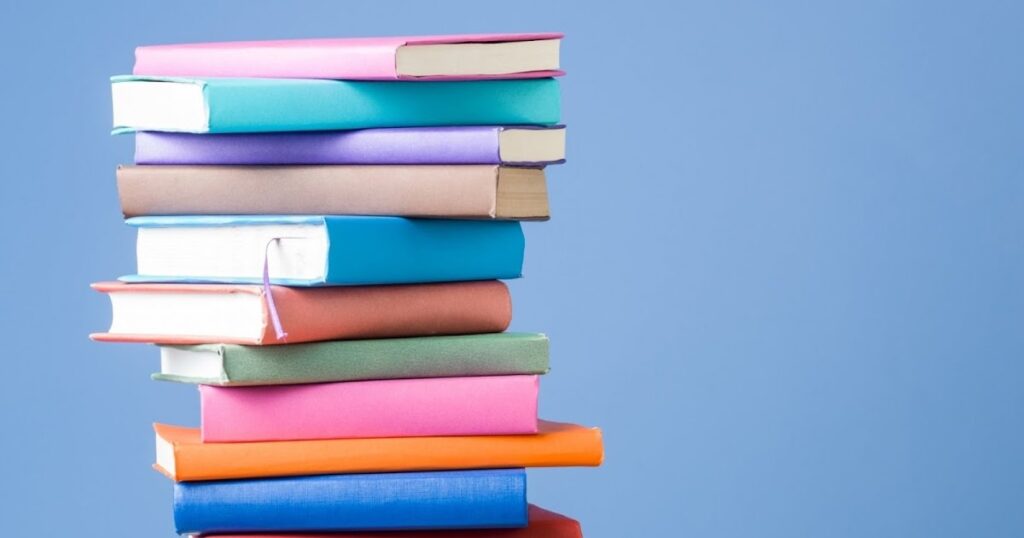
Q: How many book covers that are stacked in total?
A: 11